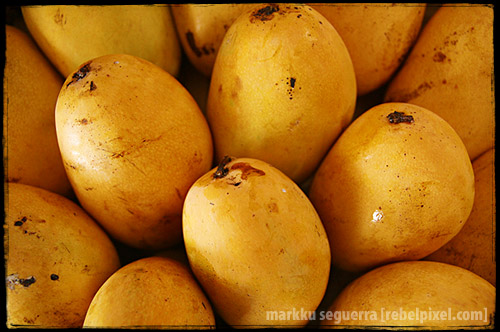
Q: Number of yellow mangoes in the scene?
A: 13